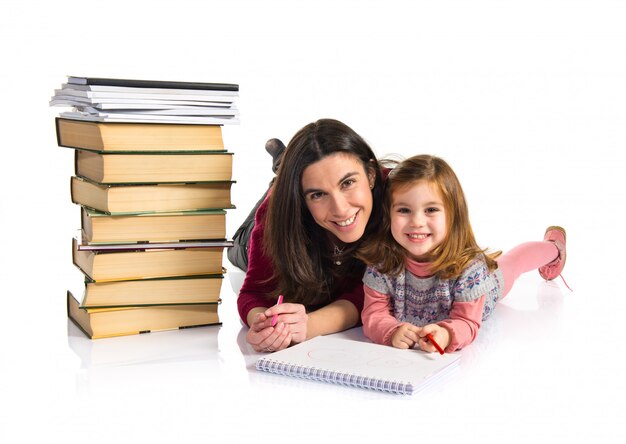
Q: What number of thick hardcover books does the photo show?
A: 7